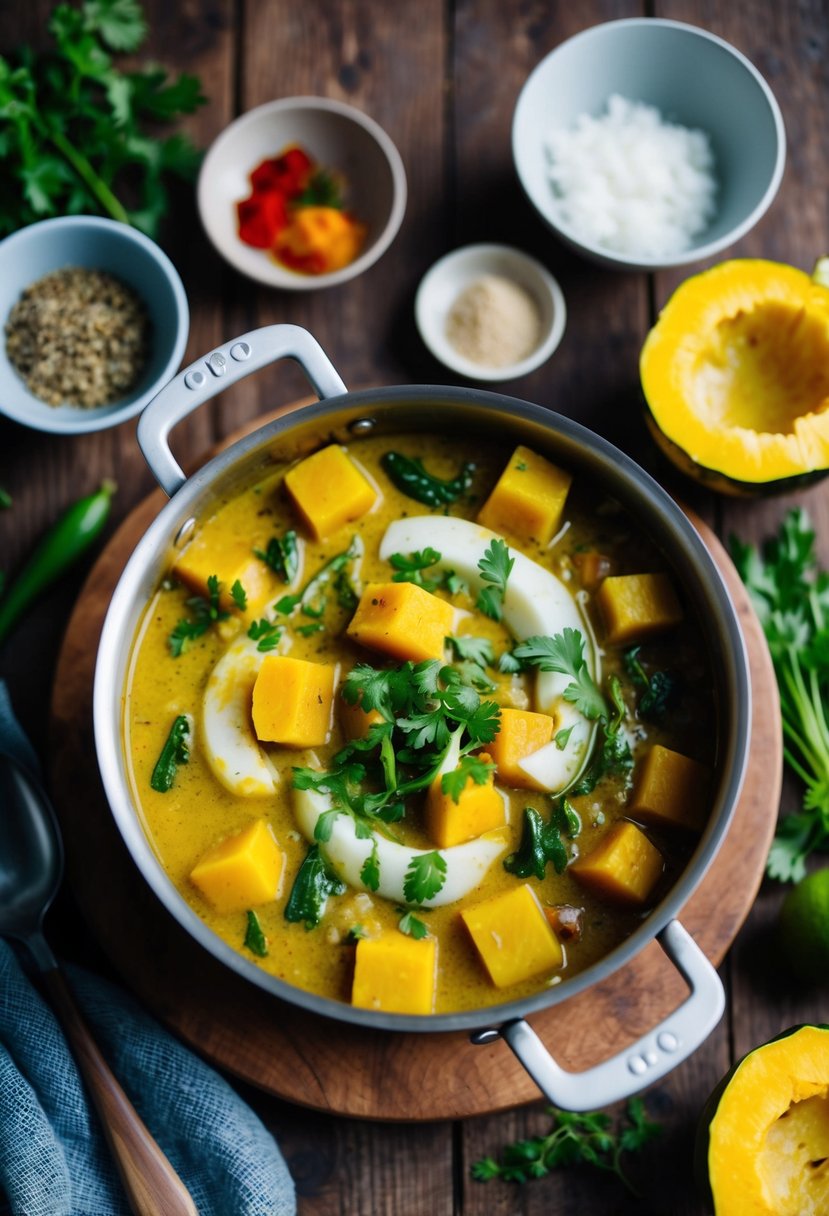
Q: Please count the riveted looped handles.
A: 2